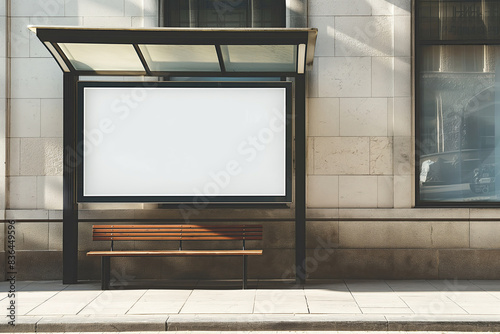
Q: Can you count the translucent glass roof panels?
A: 3